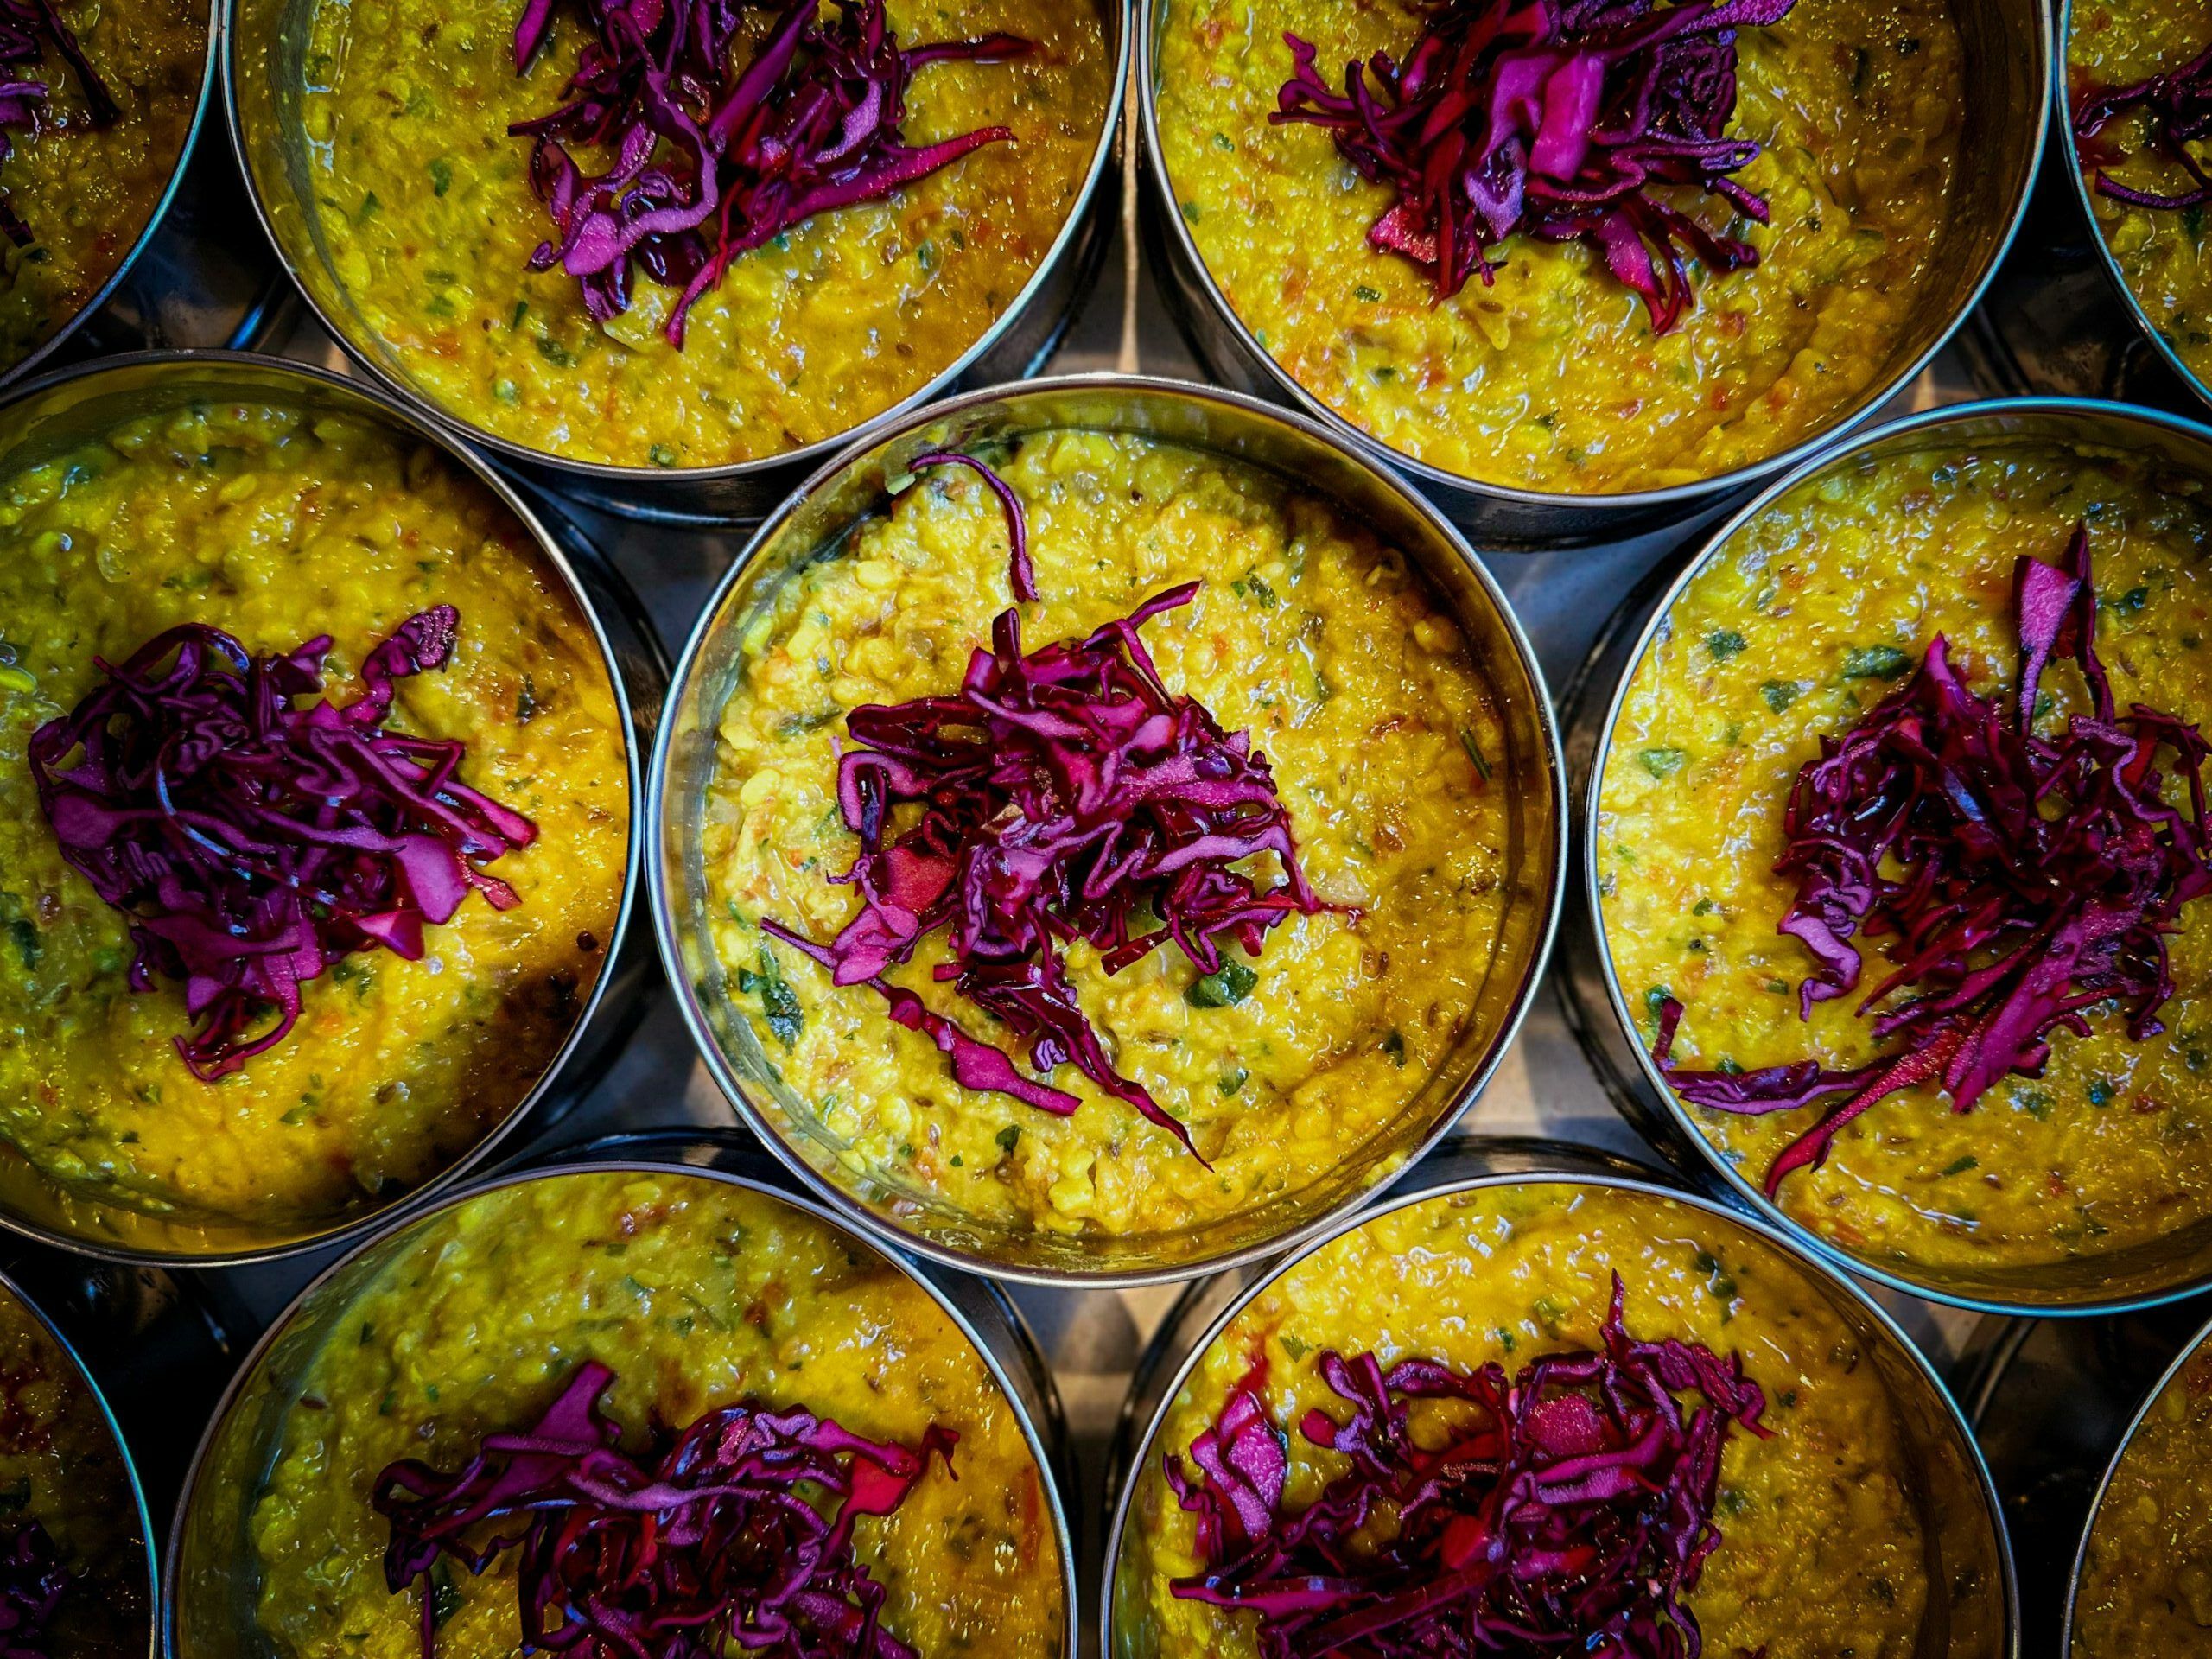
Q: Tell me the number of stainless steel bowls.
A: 11